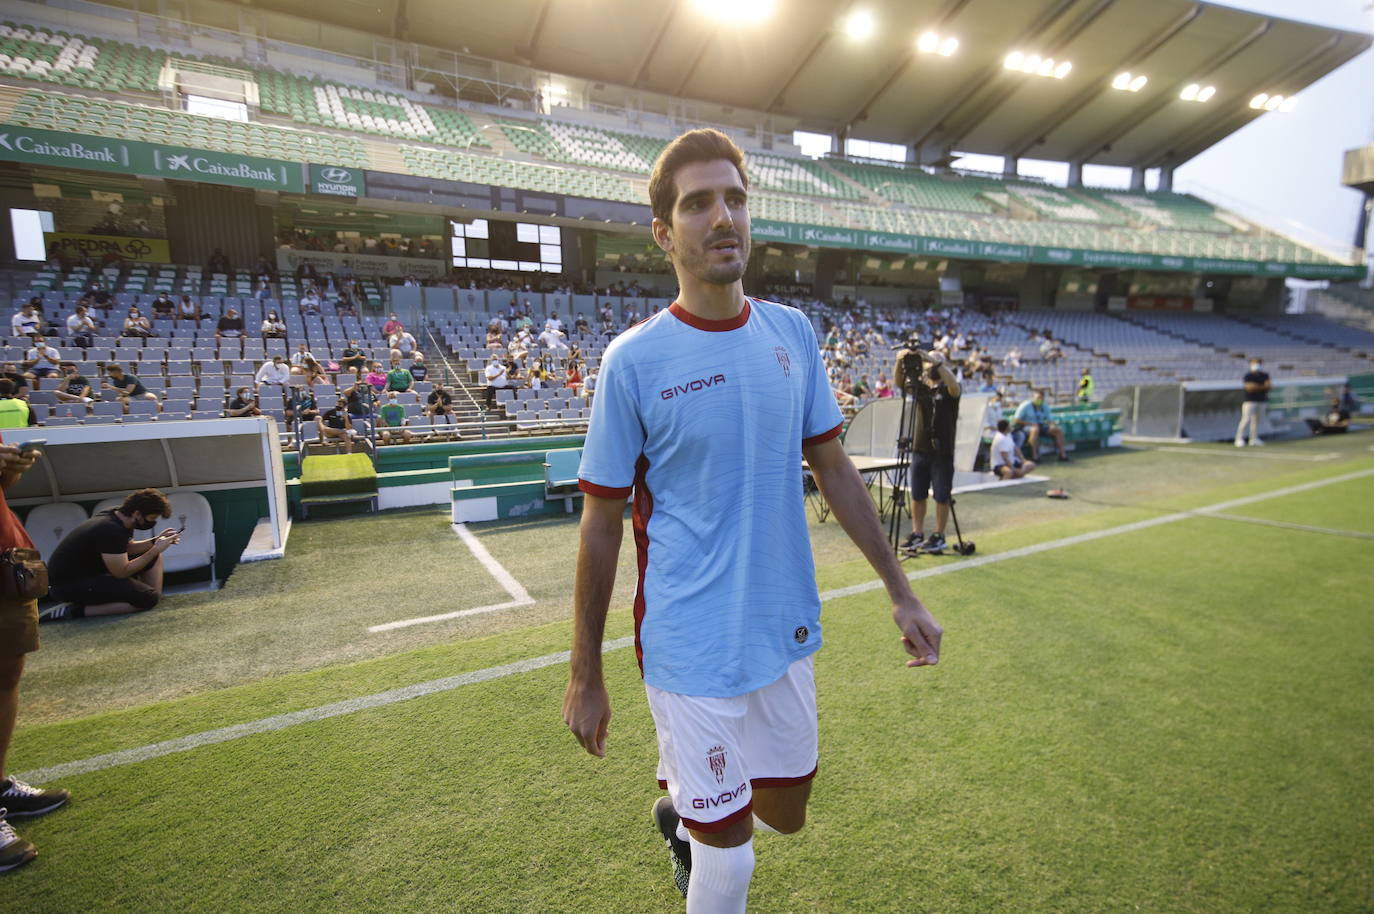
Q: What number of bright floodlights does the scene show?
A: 15